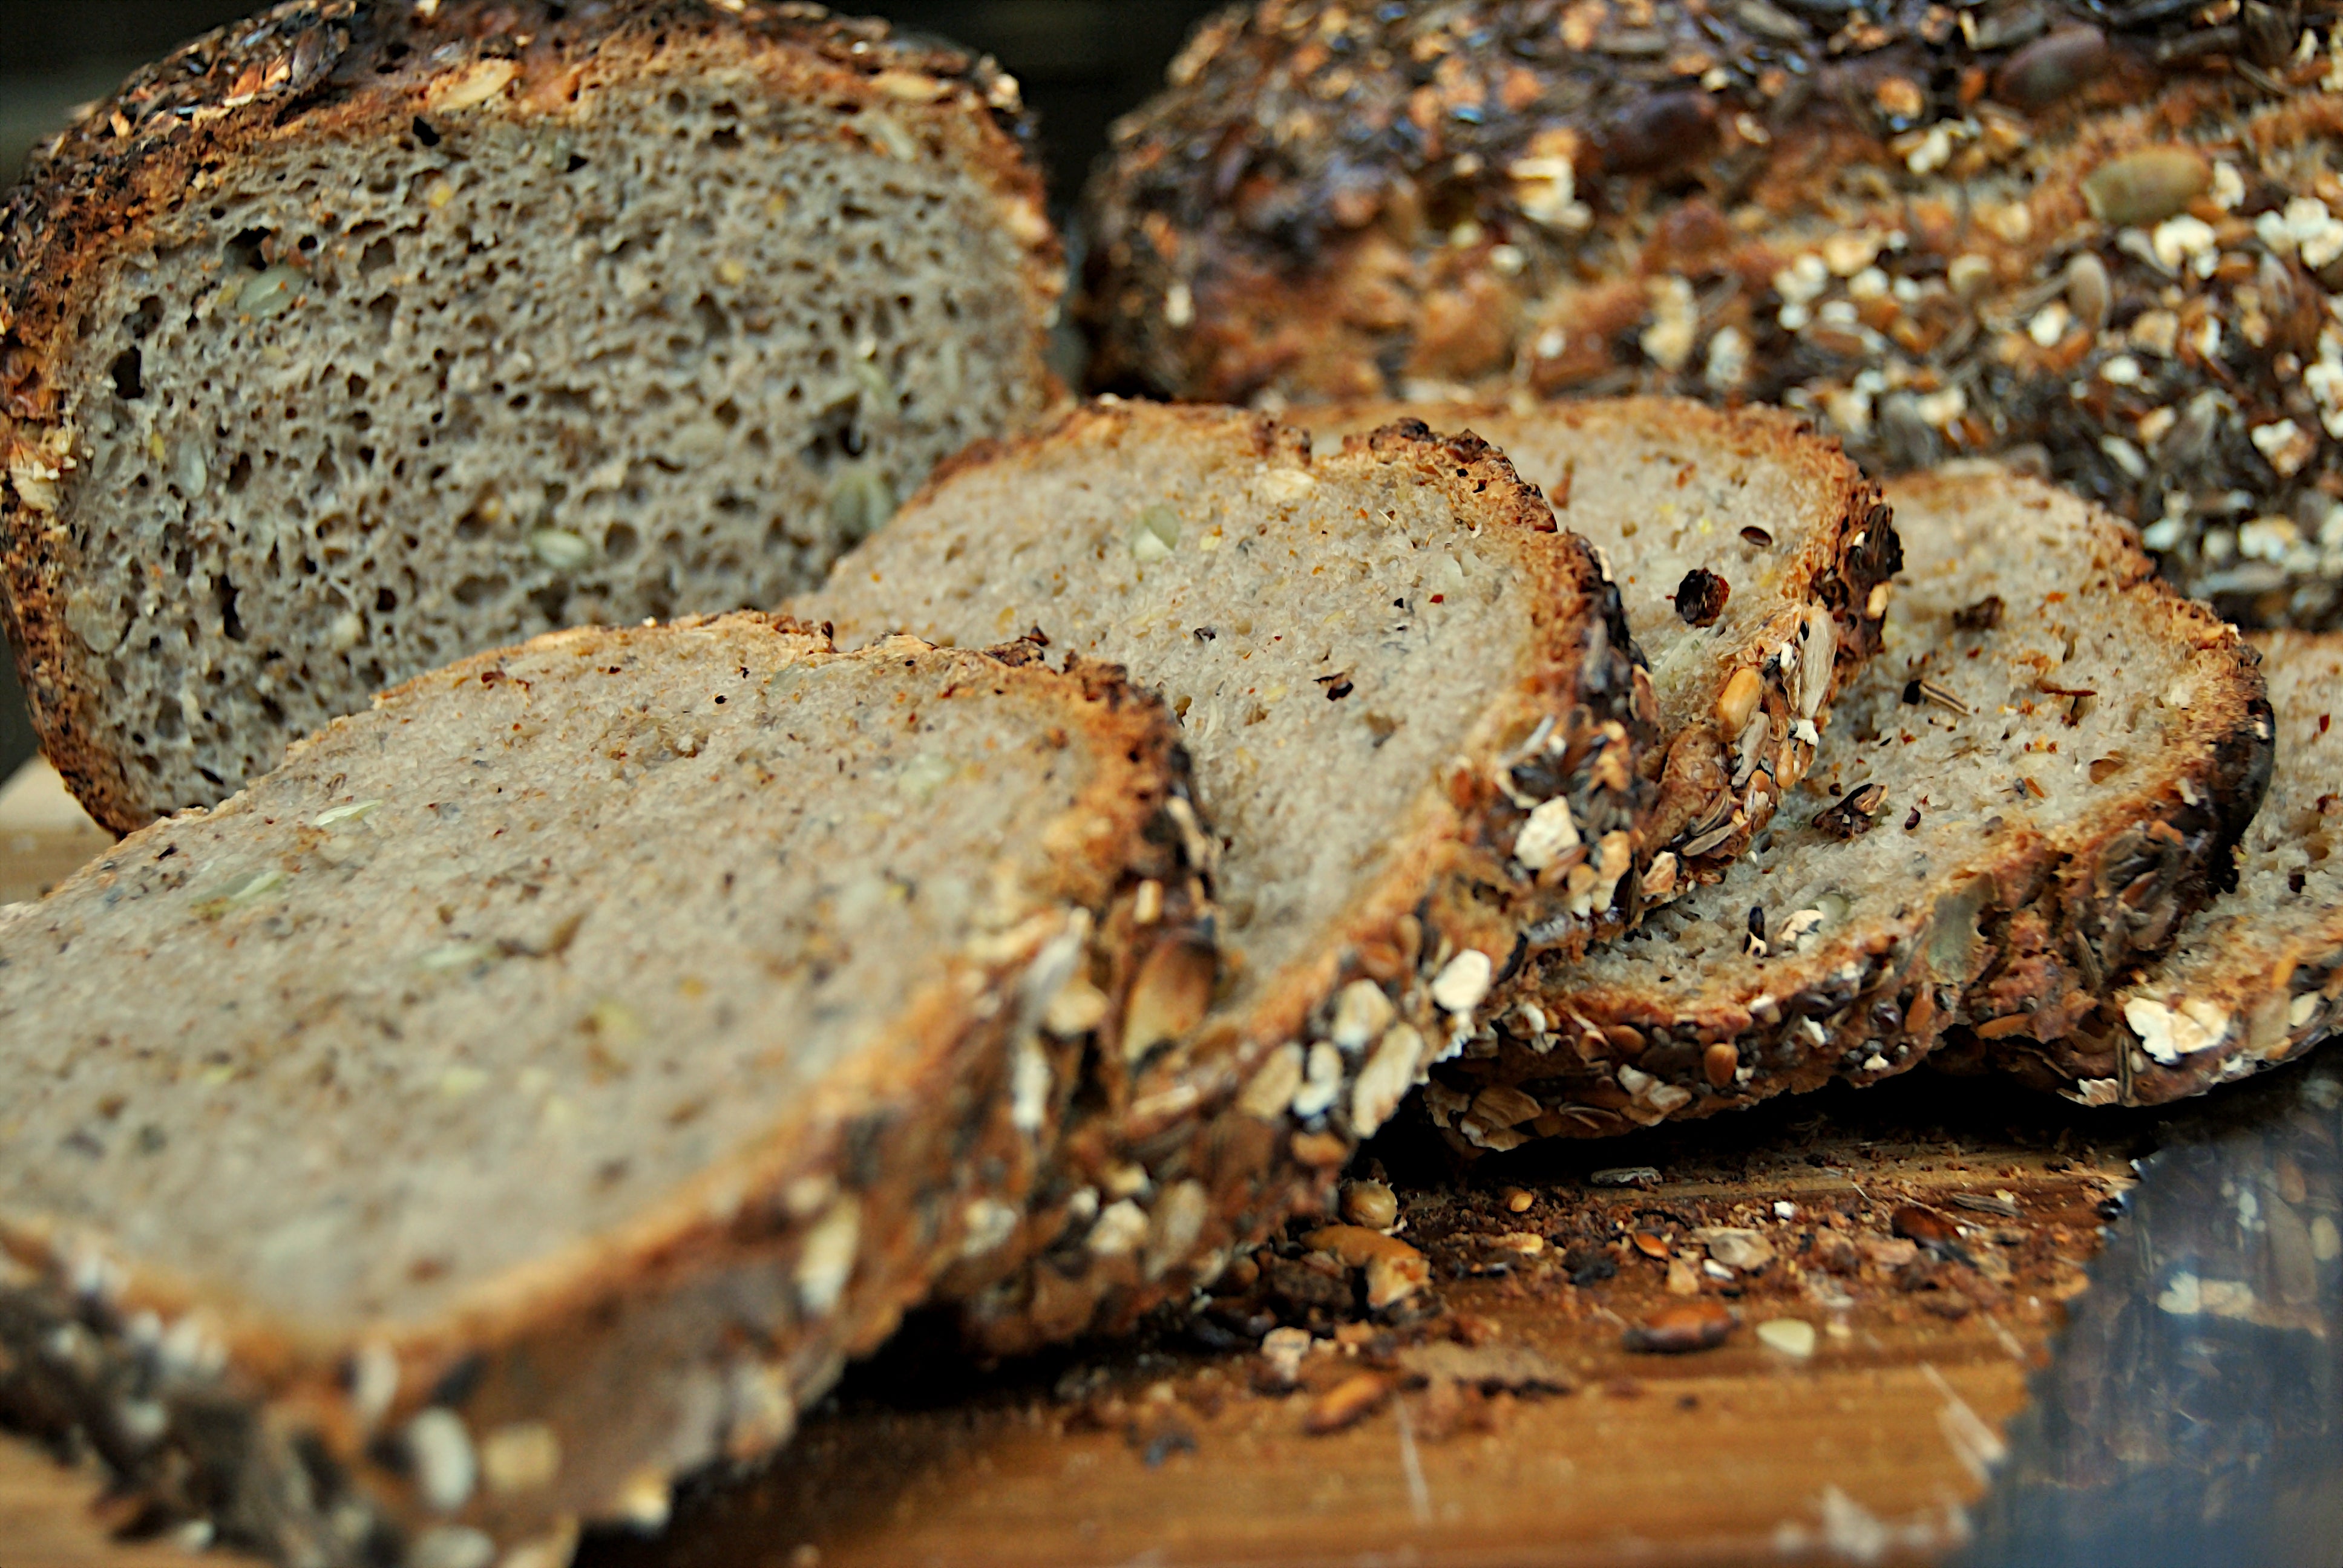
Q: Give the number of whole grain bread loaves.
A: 2